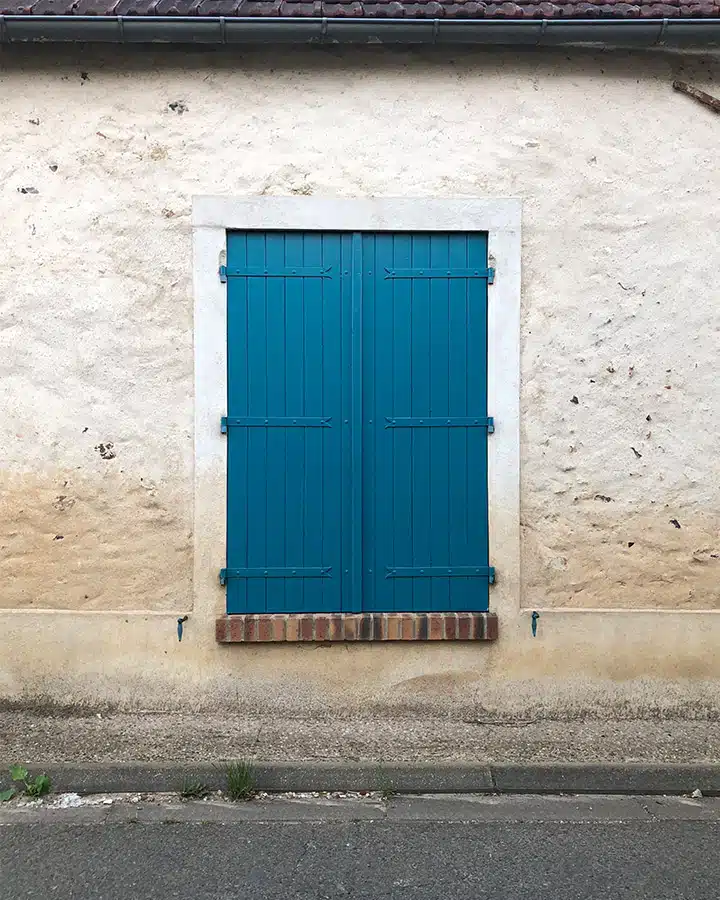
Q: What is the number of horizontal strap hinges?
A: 6